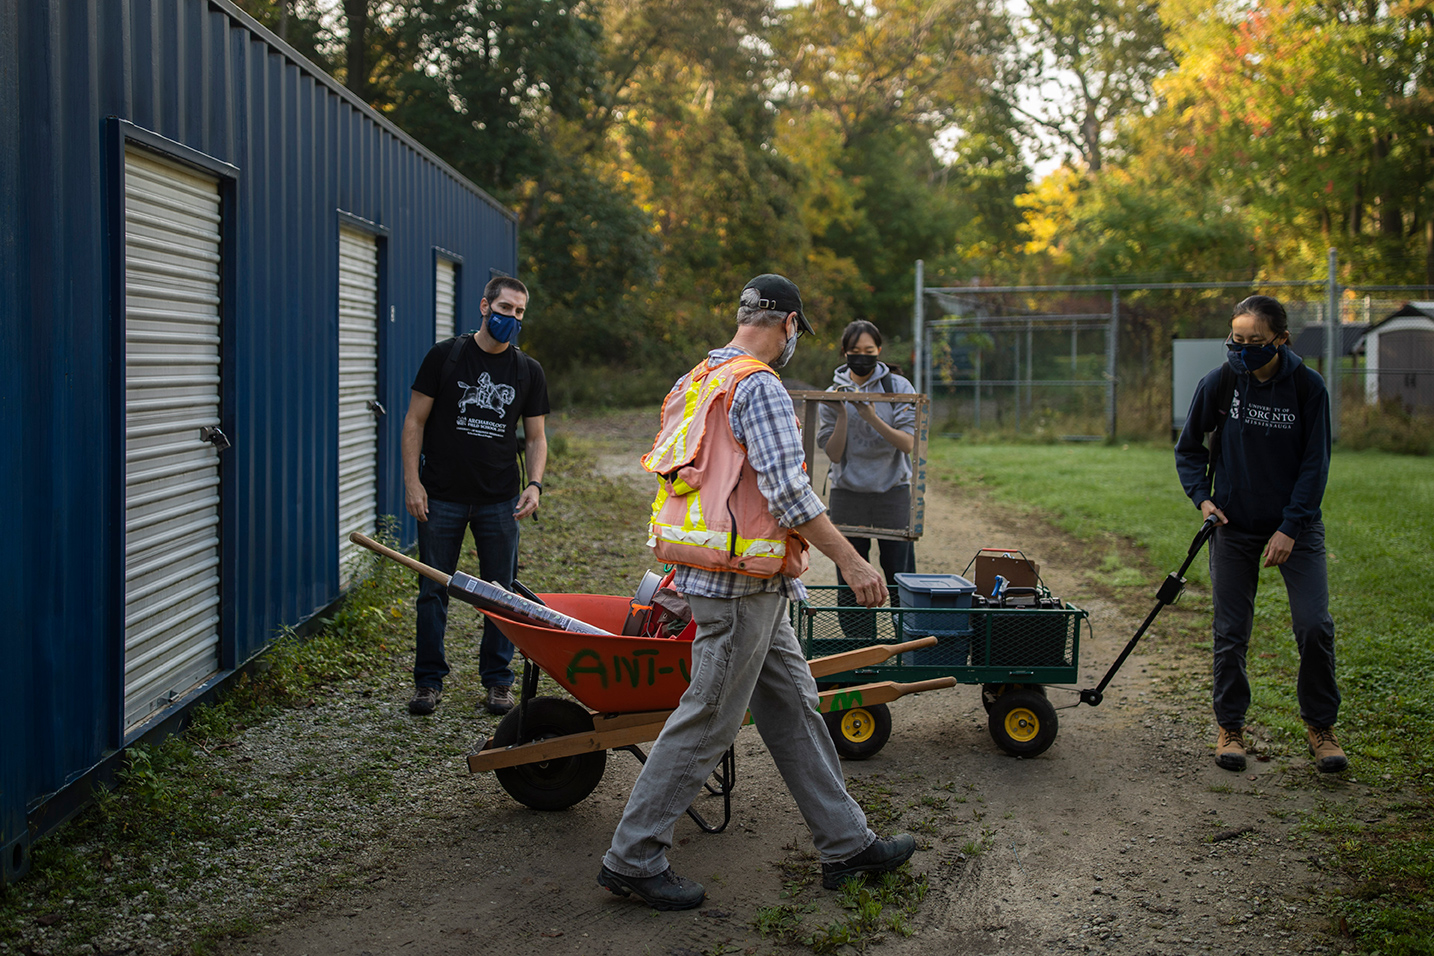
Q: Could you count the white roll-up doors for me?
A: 3